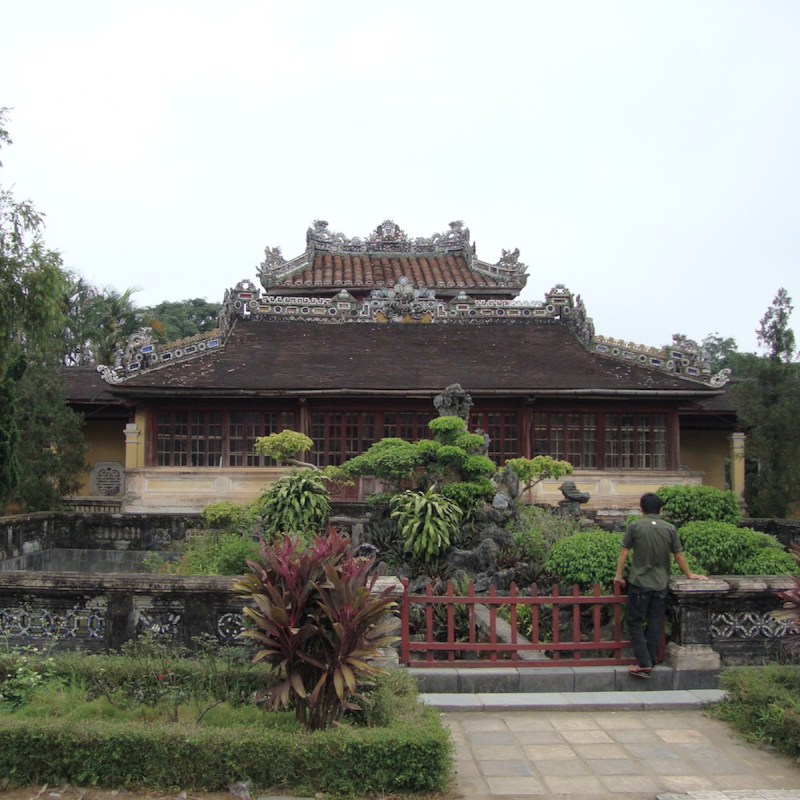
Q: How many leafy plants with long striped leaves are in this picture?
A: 2